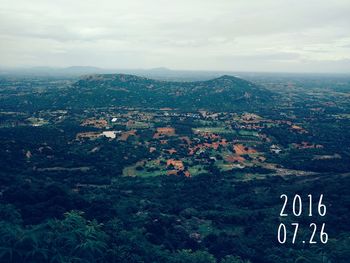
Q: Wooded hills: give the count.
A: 2